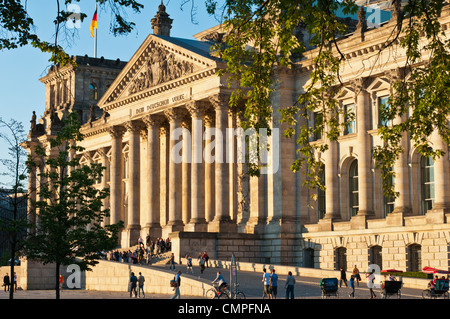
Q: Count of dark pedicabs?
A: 3